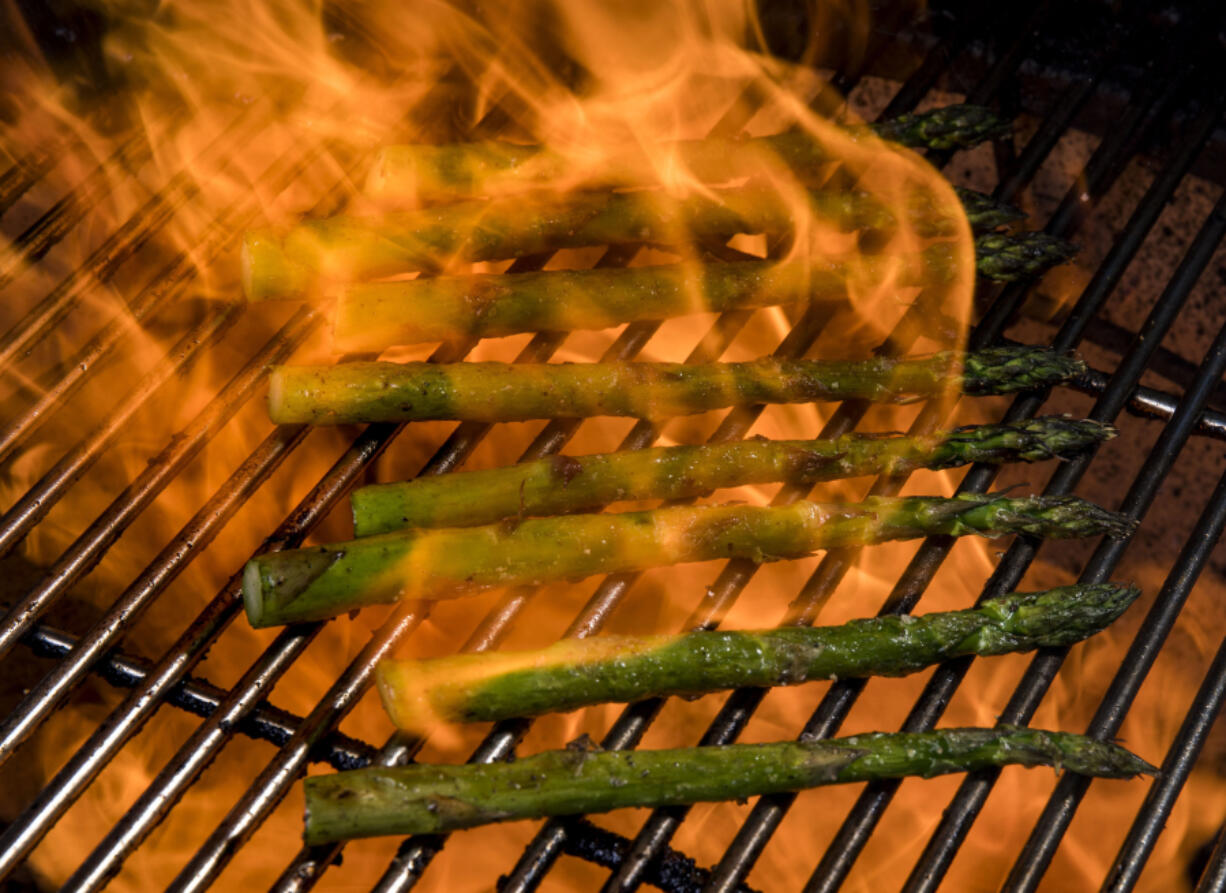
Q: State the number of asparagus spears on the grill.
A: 8